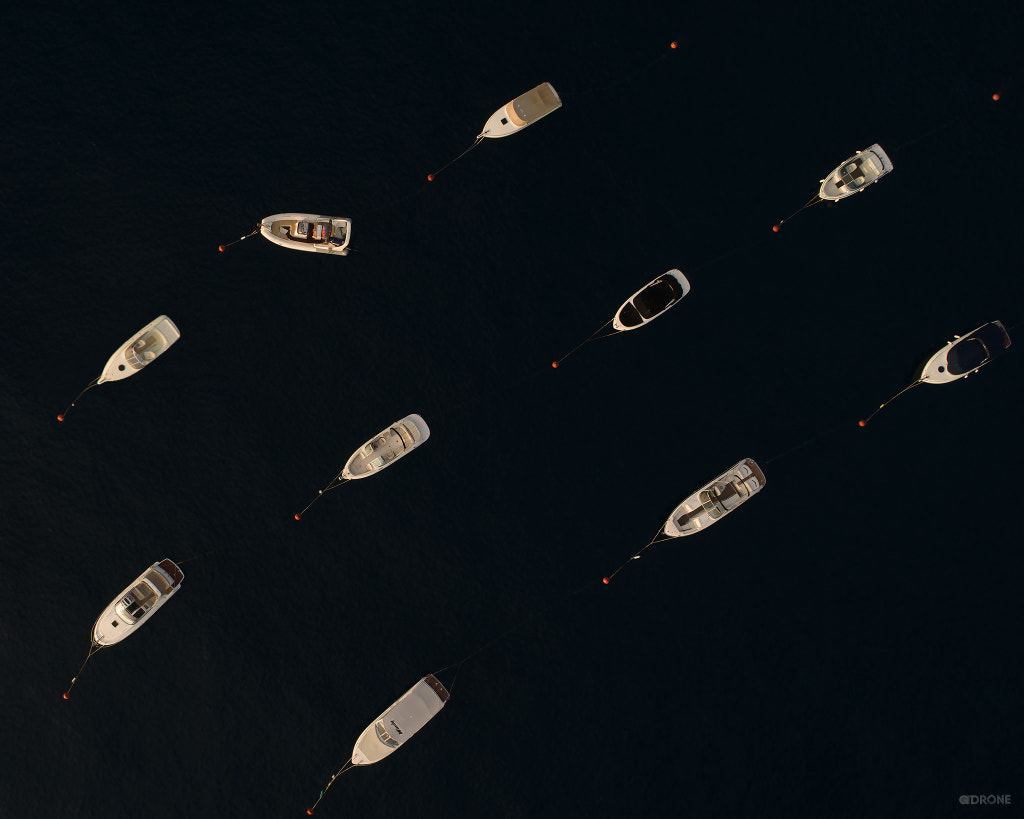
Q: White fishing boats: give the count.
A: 10